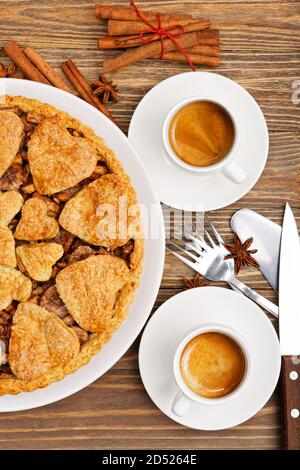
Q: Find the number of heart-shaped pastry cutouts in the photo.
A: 10